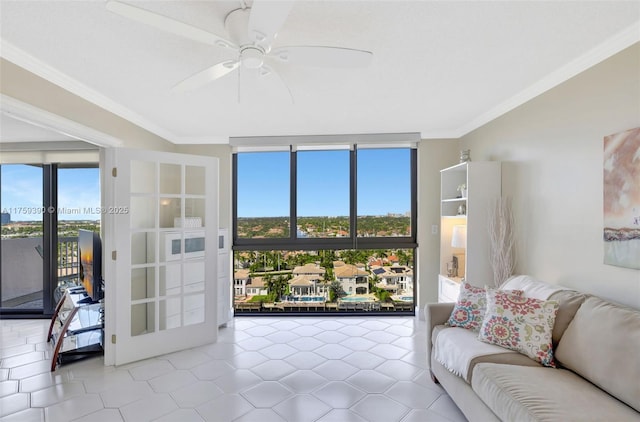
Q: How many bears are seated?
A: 0